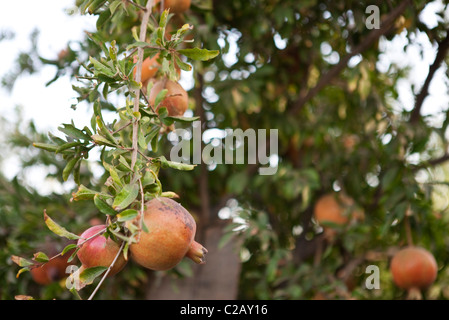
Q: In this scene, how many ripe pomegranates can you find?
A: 8